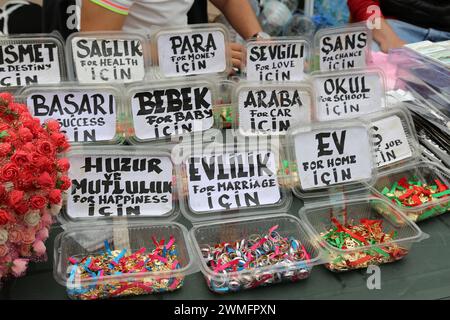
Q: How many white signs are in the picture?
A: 13